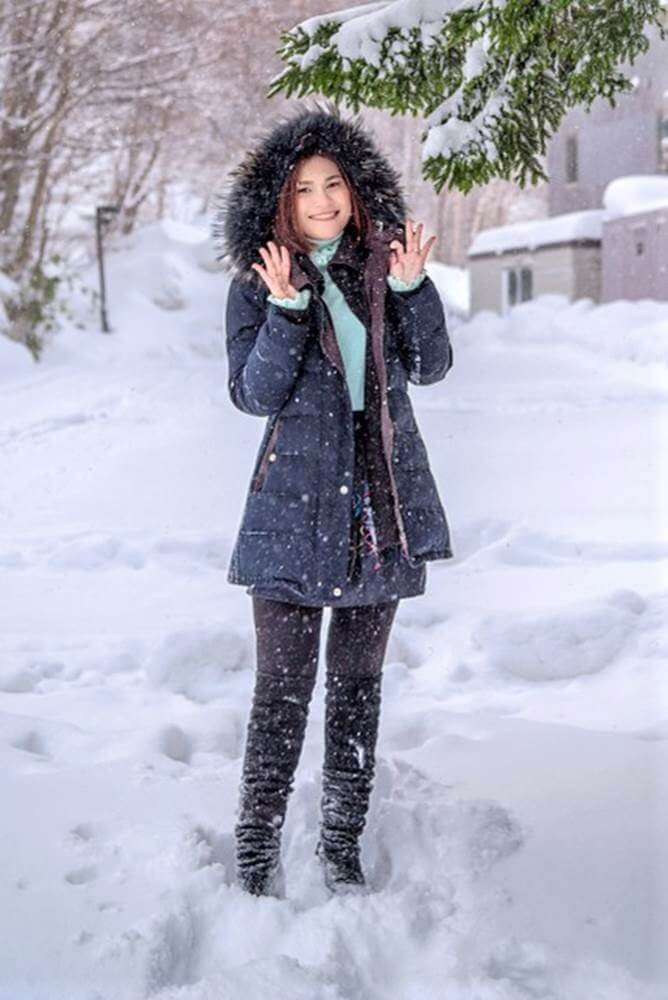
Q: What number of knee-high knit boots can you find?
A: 2